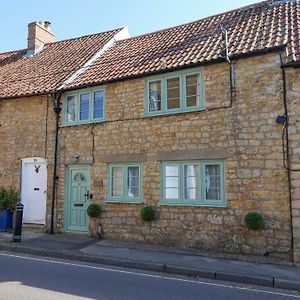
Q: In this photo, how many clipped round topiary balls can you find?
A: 3